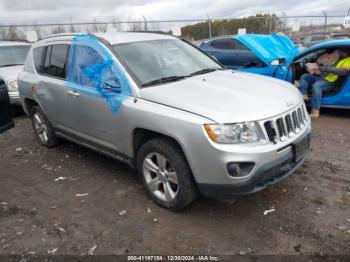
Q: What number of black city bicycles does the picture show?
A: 0